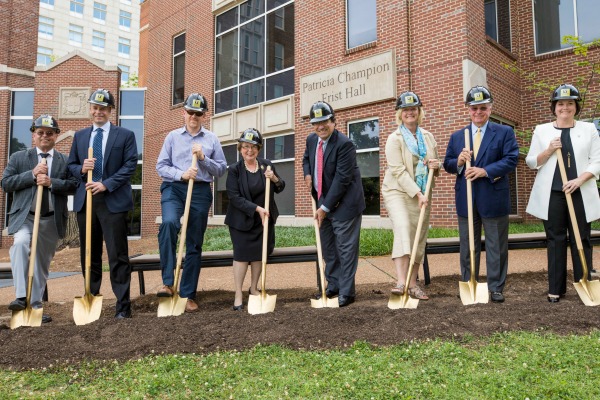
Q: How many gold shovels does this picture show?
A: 8